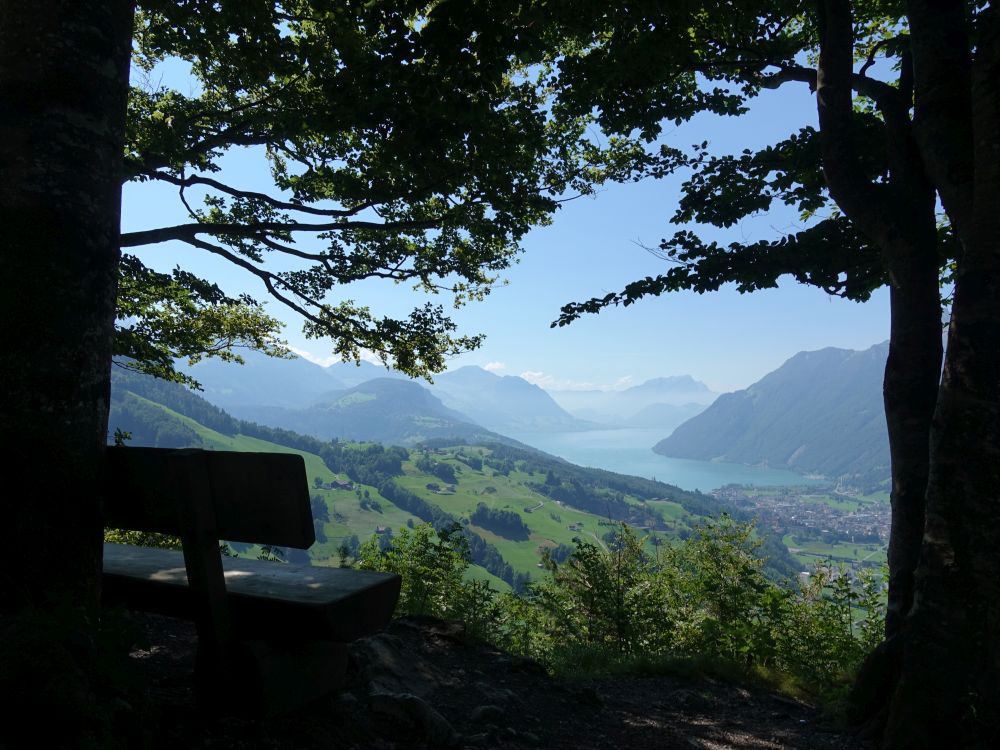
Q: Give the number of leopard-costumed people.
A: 0